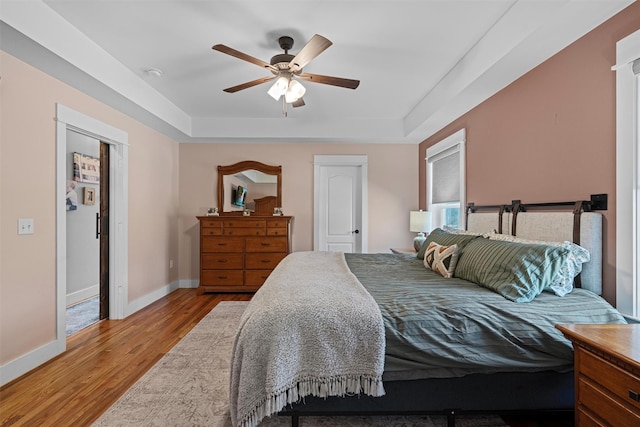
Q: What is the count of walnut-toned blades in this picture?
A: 5